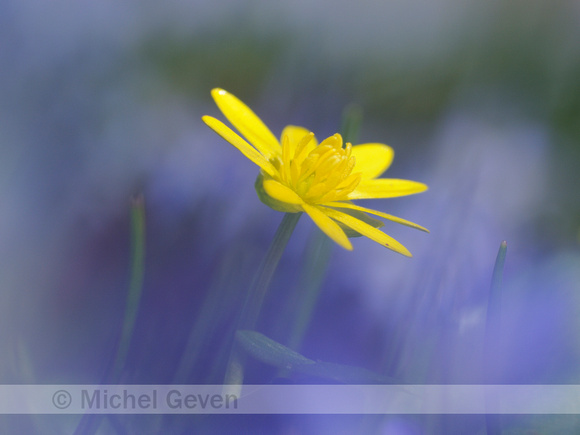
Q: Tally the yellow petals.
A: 9